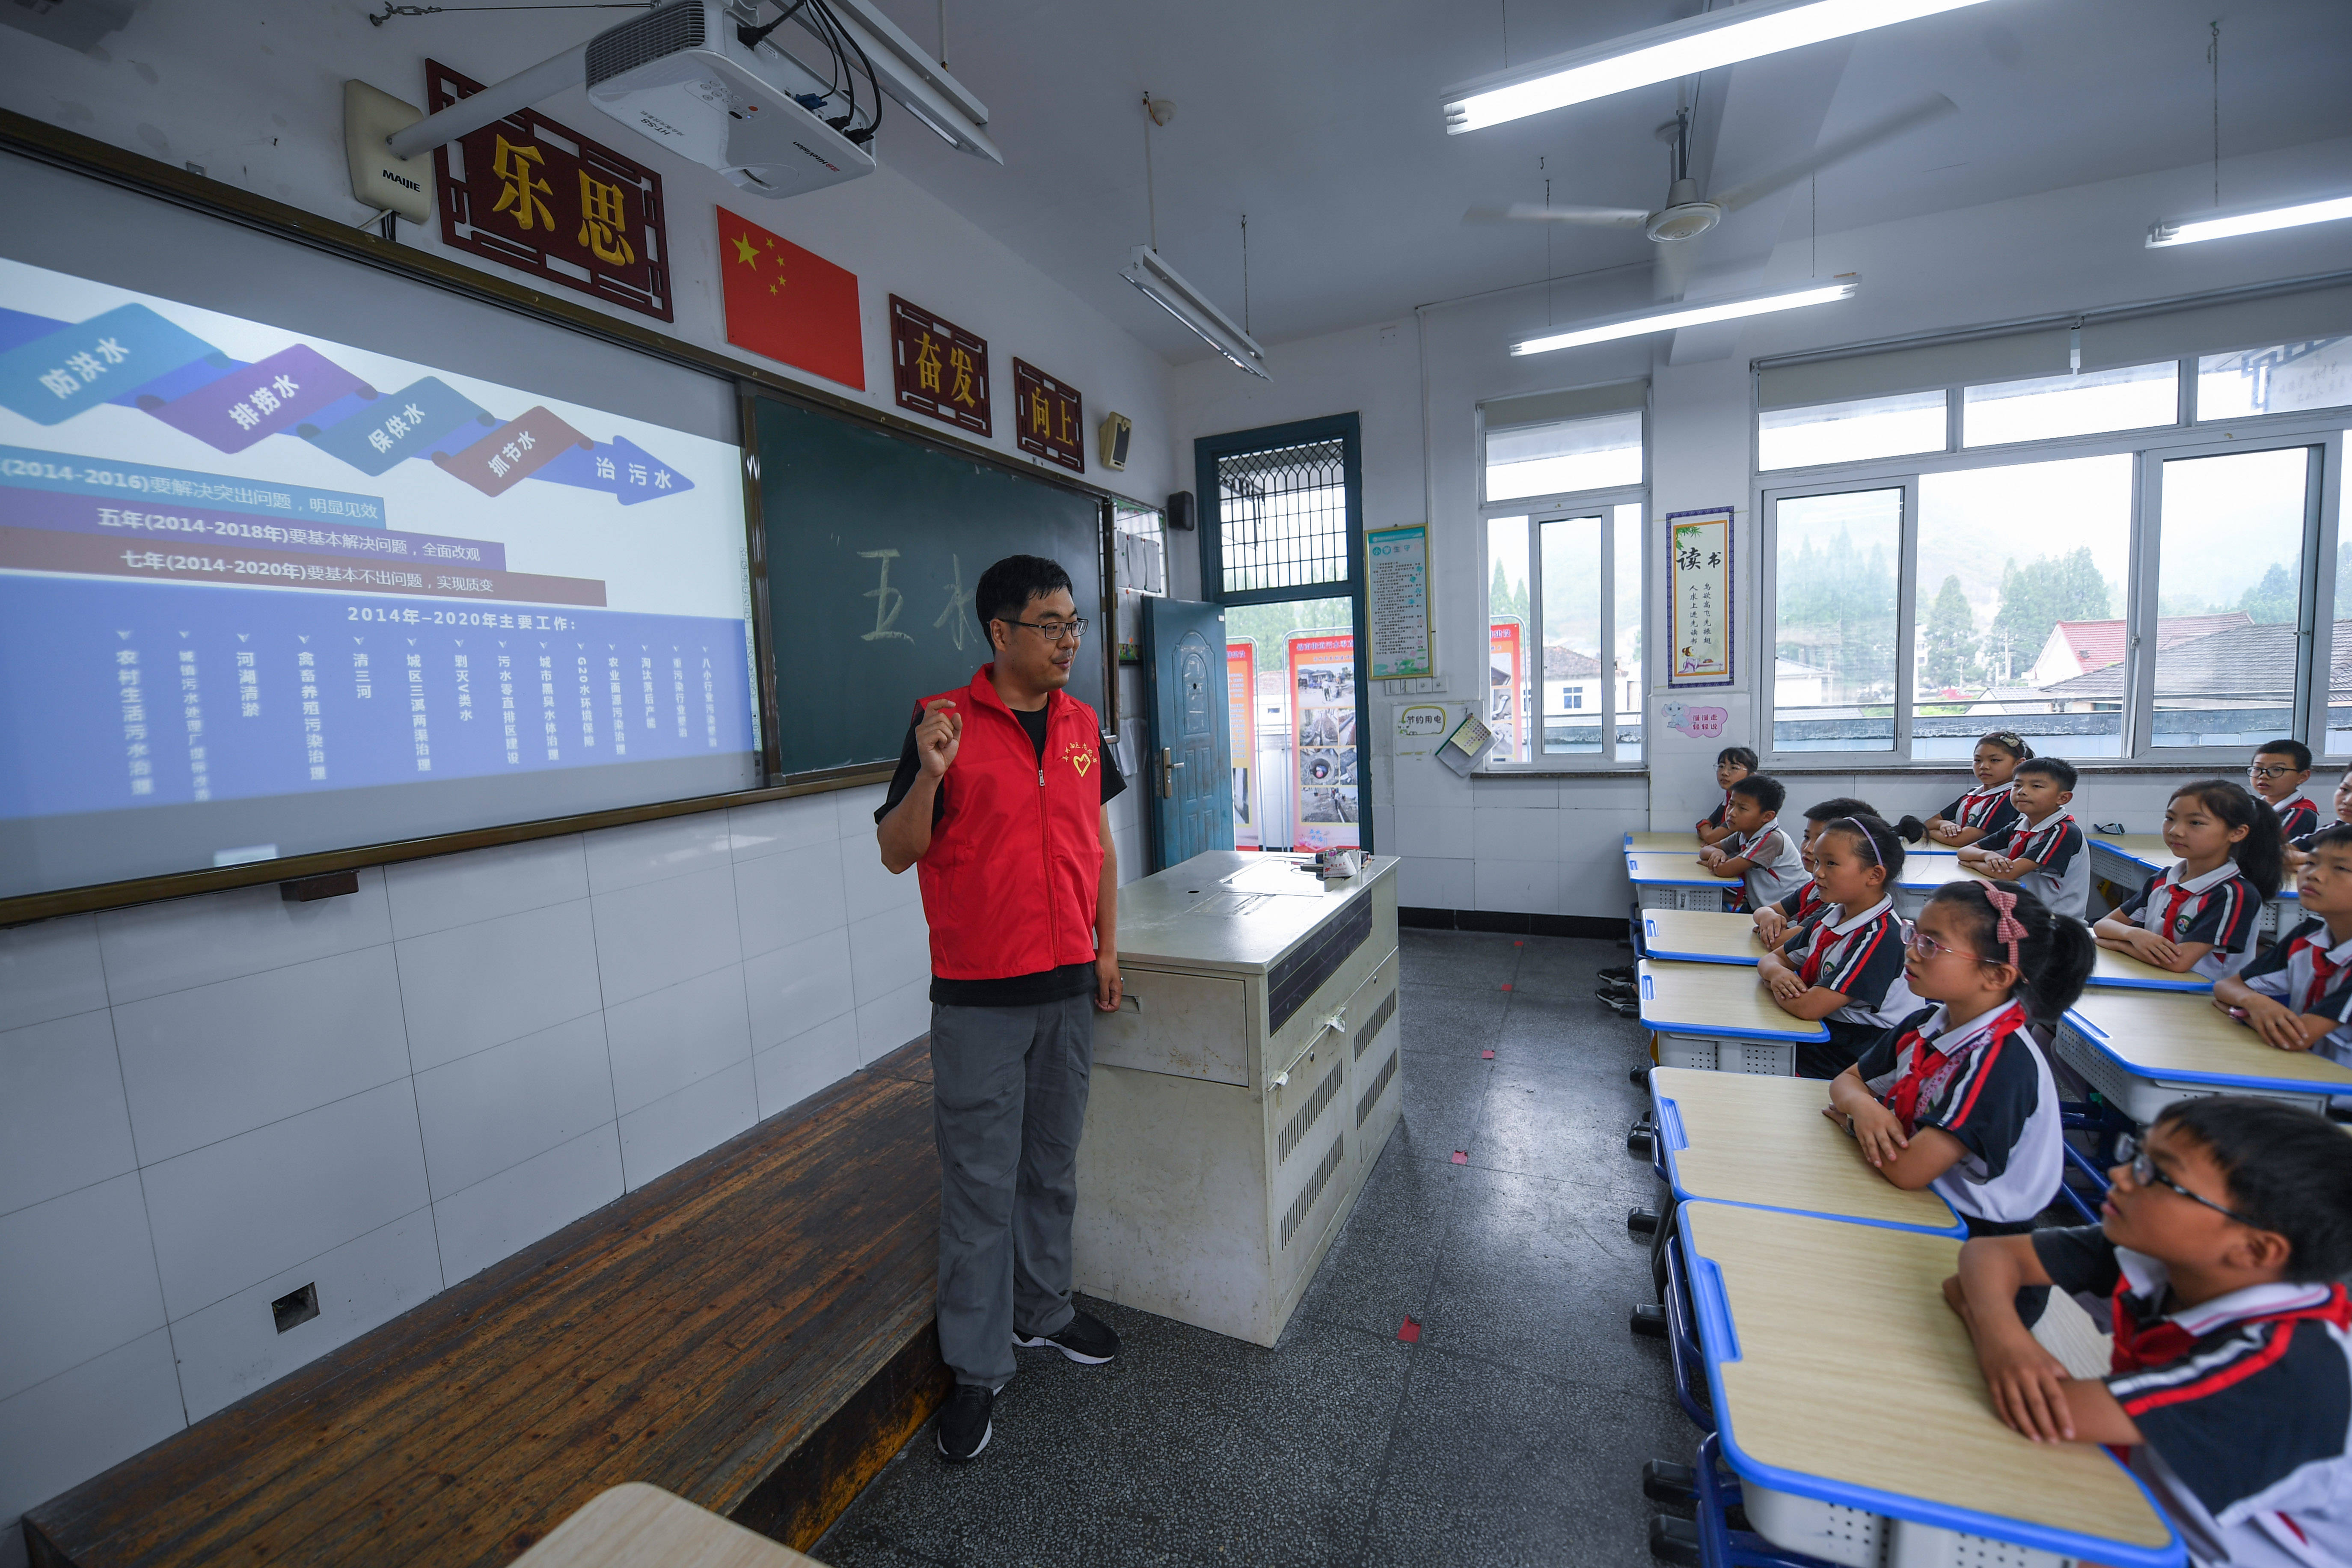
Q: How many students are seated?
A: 12